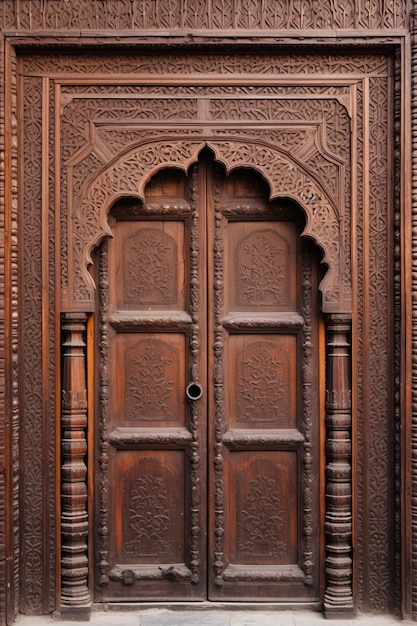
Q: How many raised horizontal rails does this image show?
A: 8